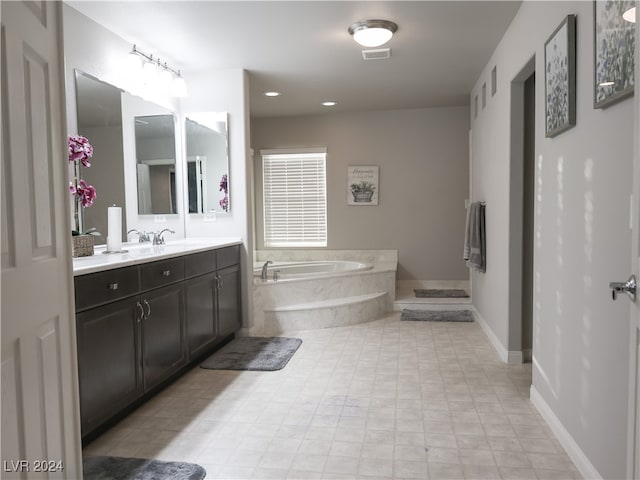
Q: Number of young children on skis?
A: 0